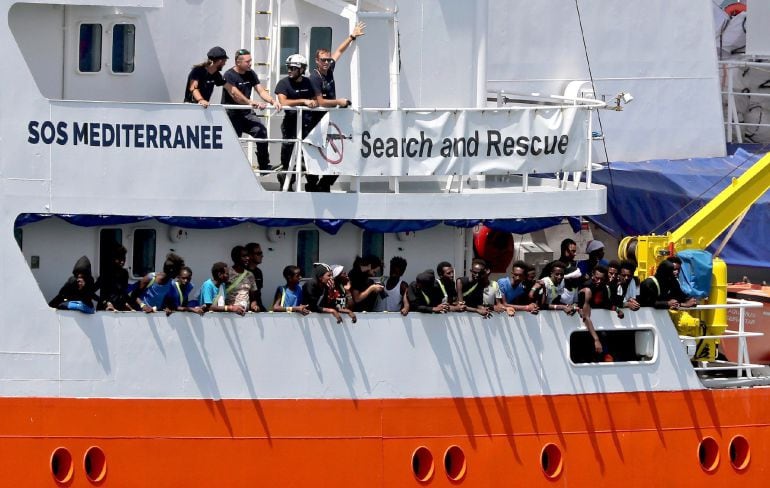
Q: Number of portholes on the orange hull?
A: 7